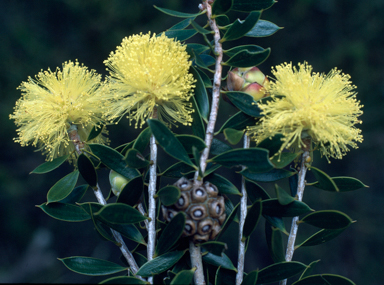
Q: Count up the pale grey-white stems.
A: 5